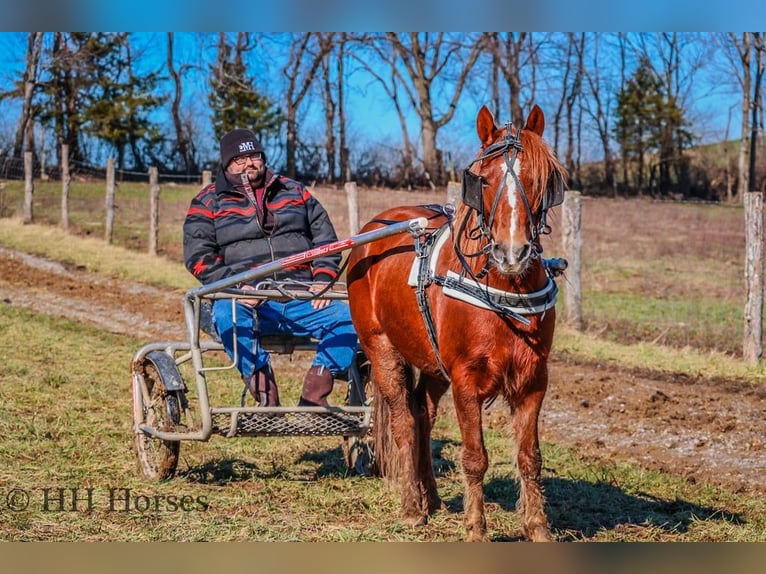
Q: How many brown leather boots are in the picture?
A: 2